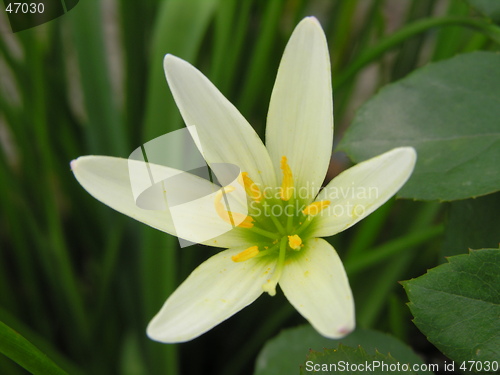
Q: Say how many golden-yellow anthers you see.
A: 6